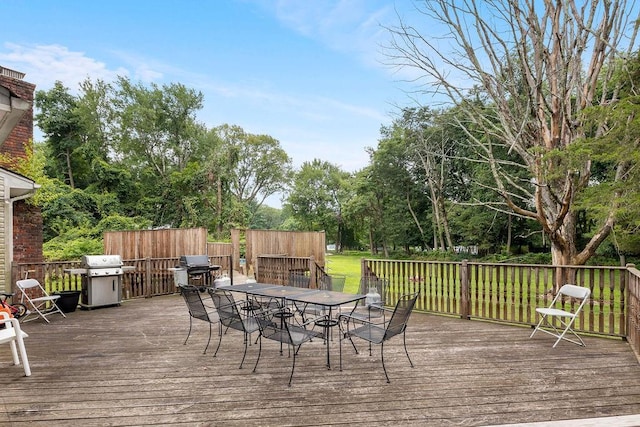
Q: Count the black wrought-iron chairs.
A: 7